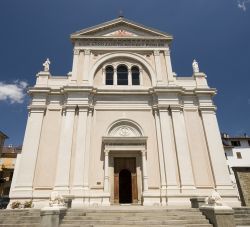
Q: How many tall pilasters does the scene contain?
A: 6